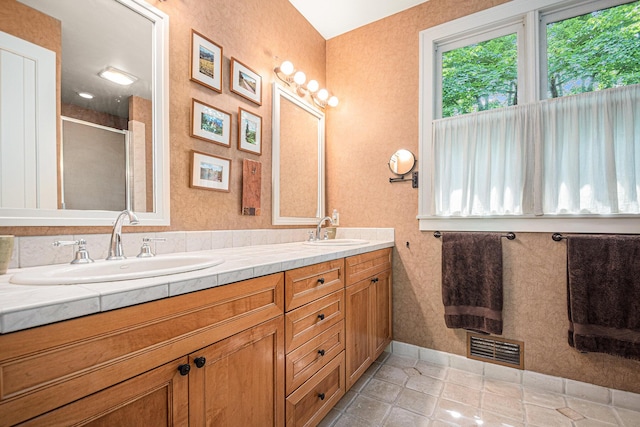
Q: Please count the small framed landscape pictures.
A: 5